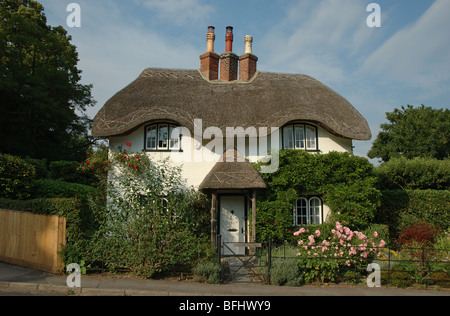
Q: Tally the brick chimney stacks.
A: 3